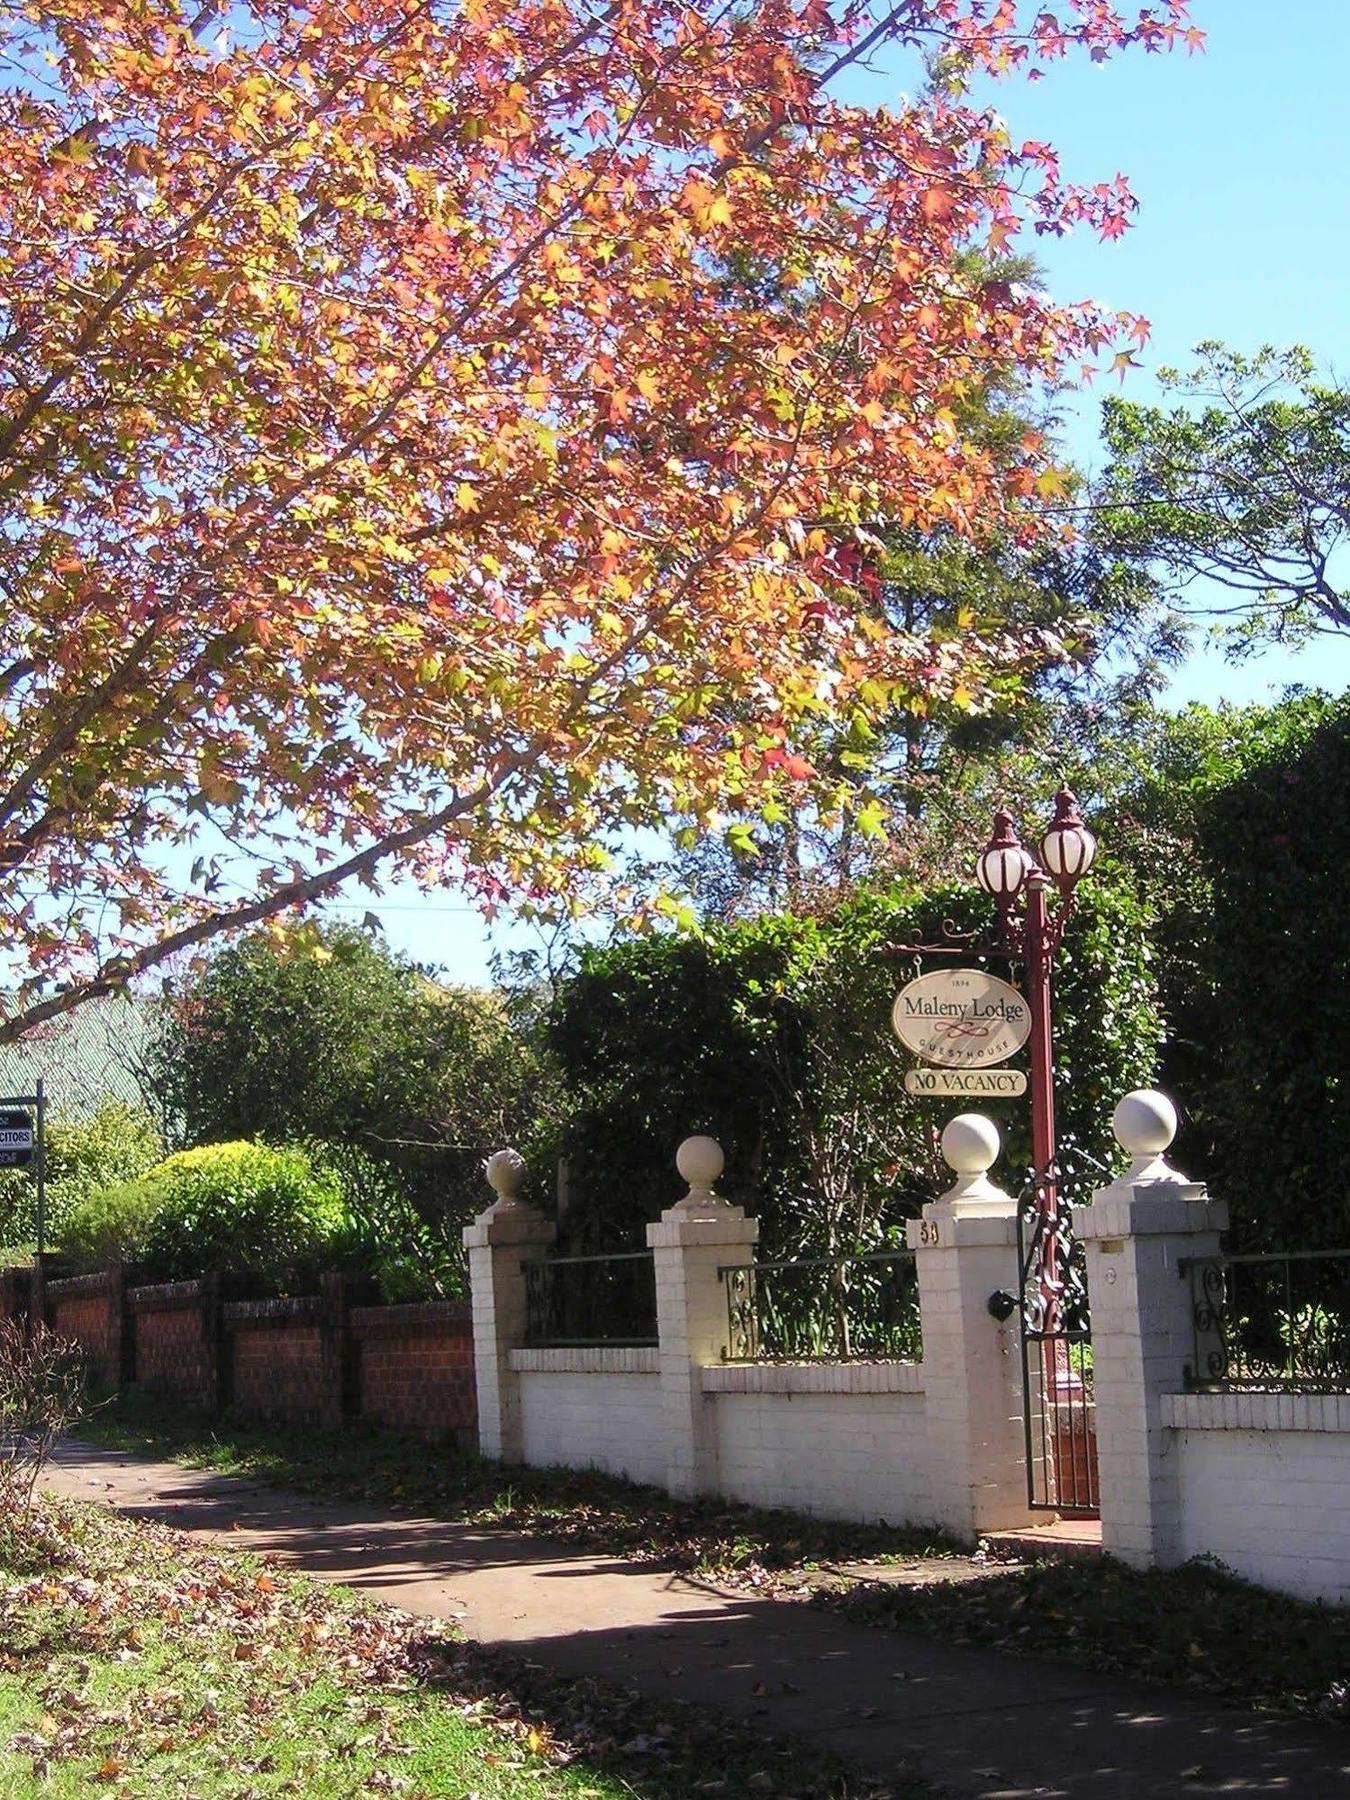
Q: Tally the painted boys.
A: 0